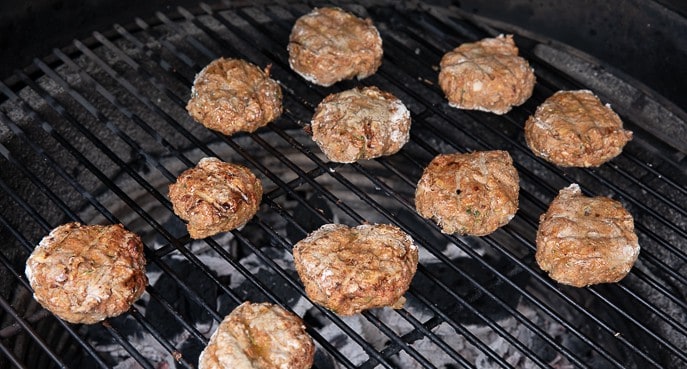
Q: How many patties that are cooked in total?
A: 11